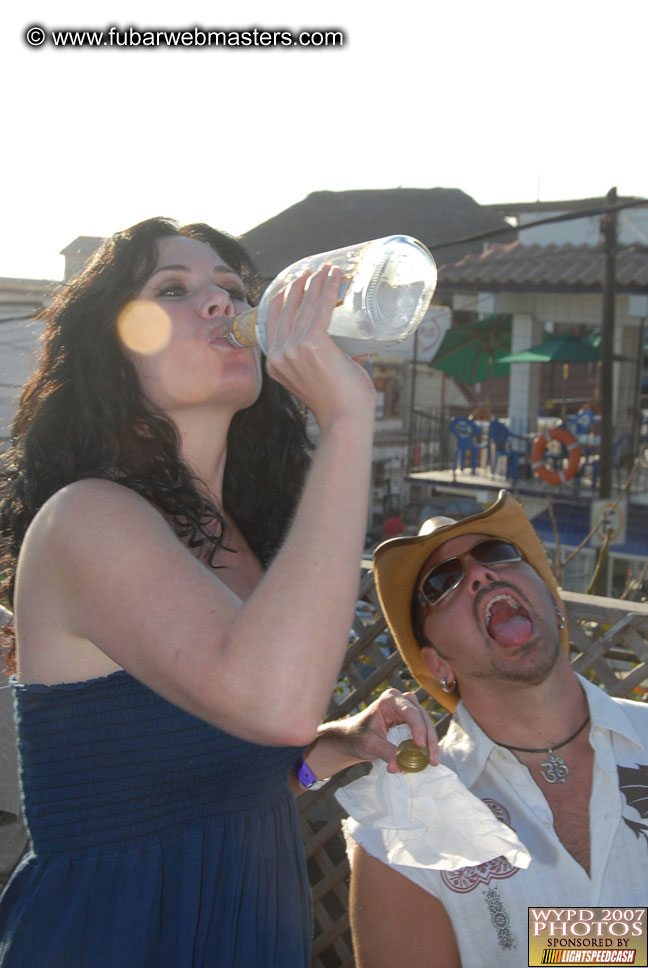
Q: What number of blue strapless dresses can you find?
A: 1